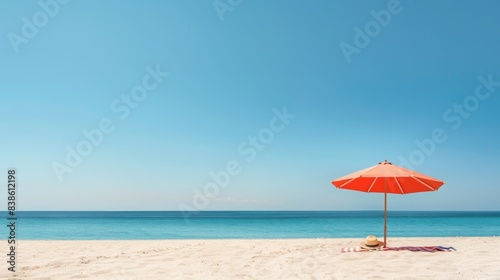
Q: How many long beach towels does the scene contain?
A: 1